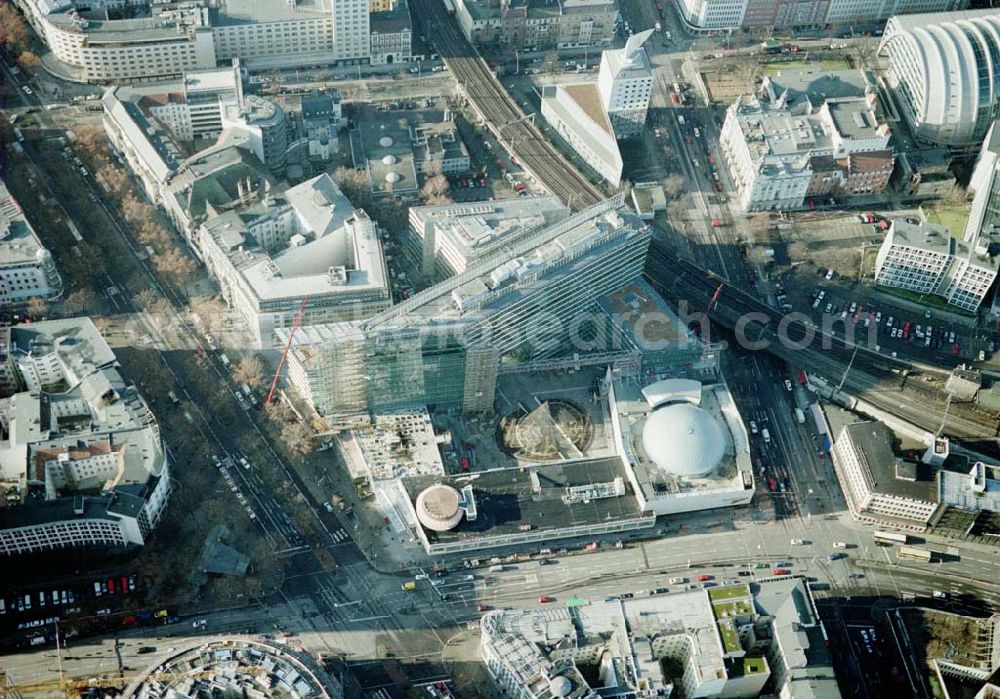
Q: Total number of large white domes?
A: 1